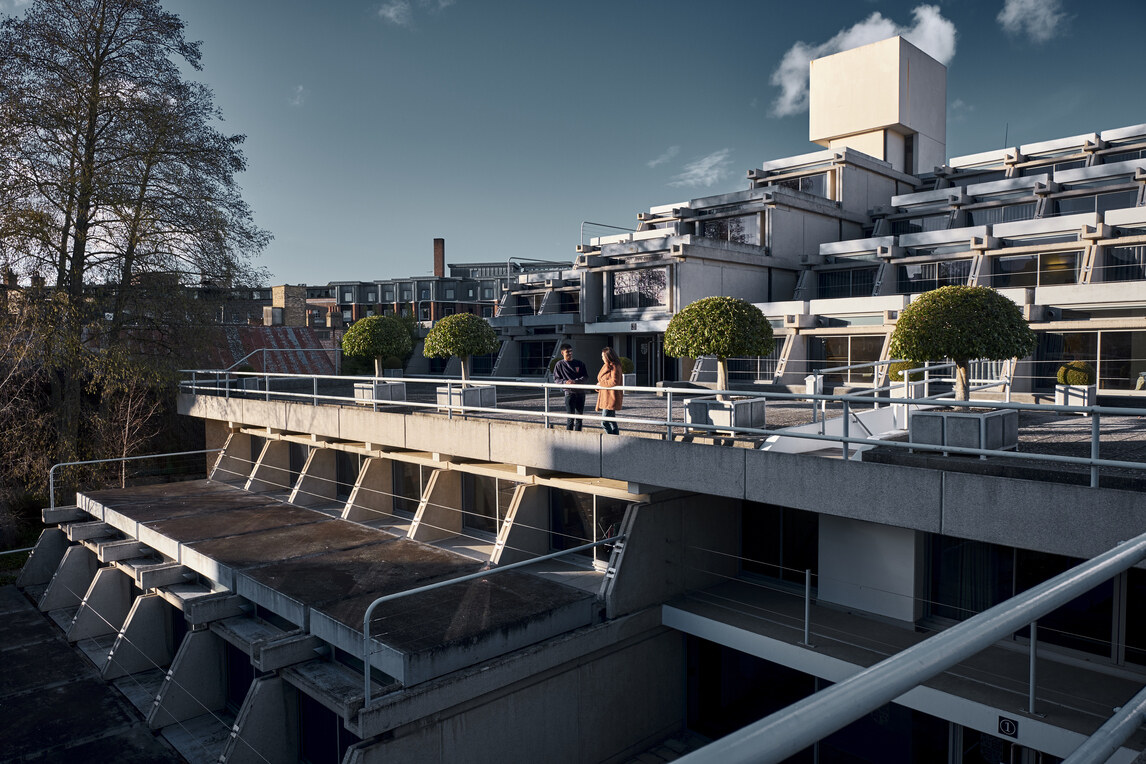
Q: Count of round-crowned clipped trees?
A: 4